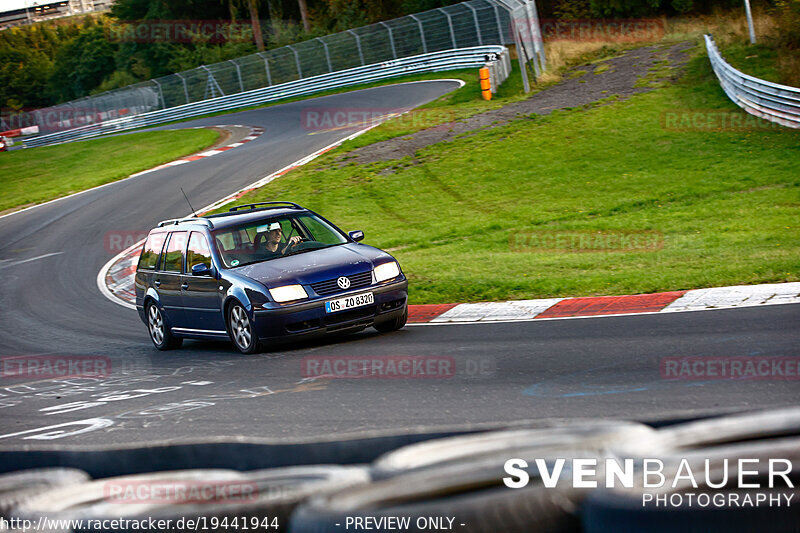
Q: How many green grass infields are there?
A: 2